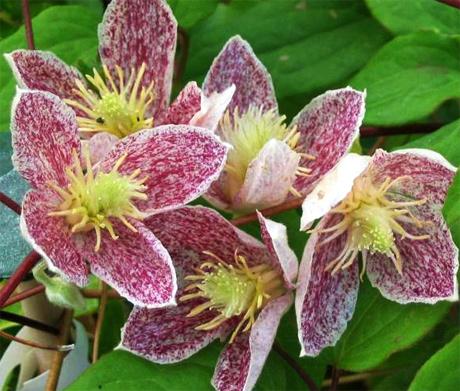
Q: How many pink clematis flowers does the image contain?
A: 5